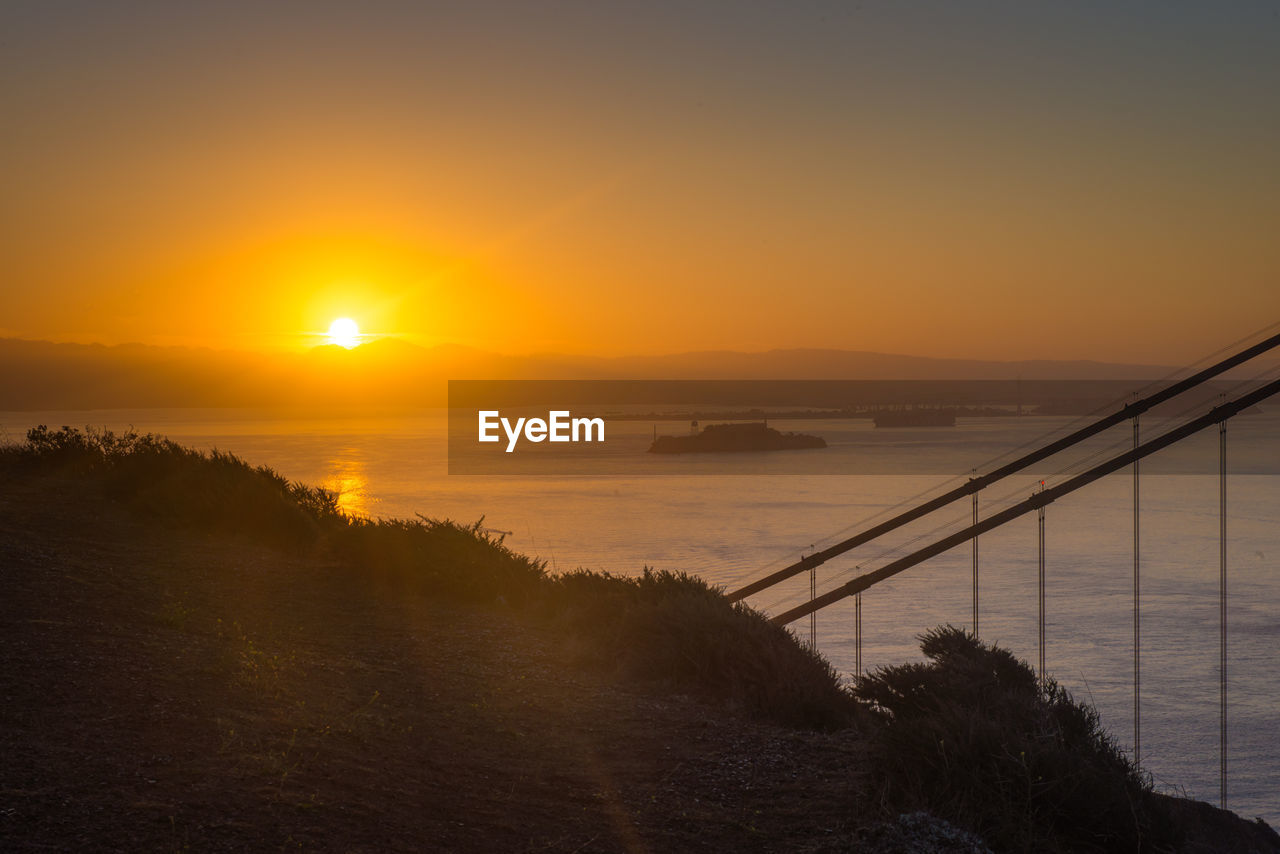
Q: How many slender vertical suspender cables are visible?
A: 6